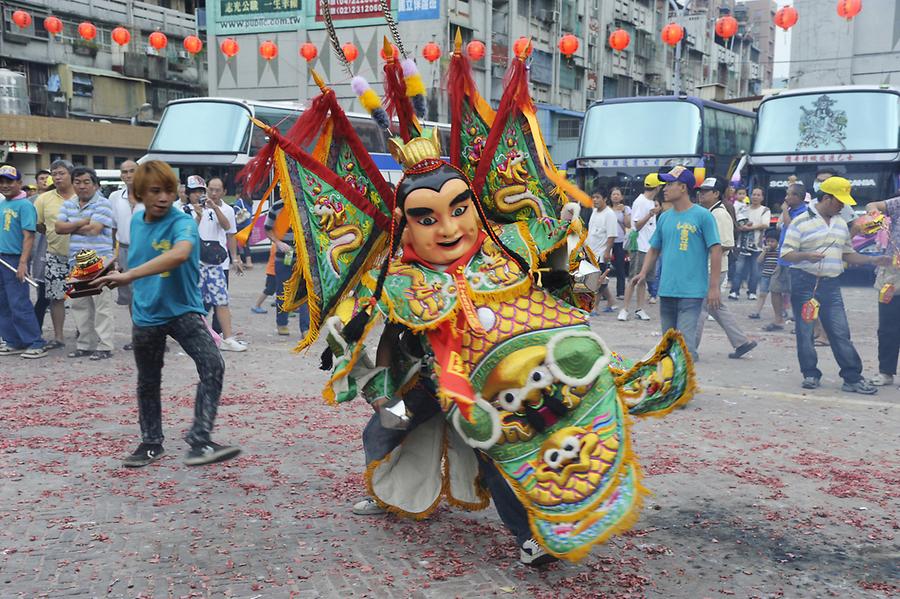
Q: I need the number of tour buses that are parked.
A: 3